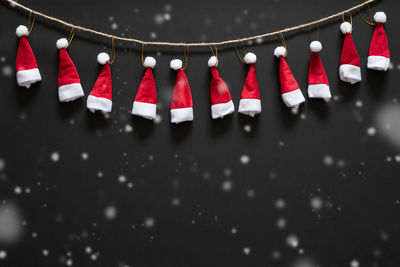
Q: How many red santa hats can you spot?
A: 11